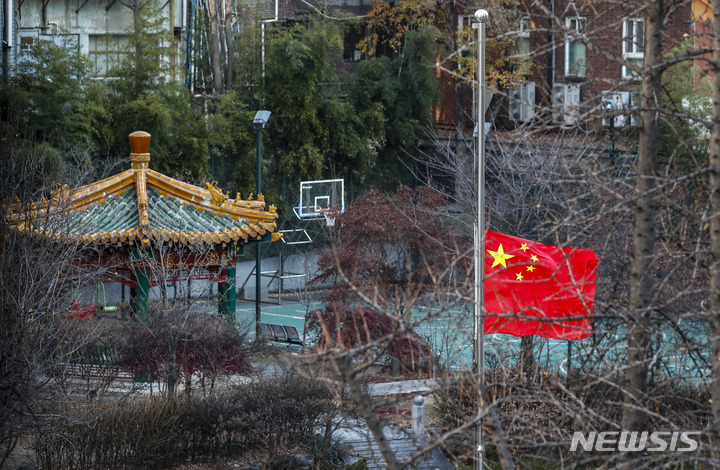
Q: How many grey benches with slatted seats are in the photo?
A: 1